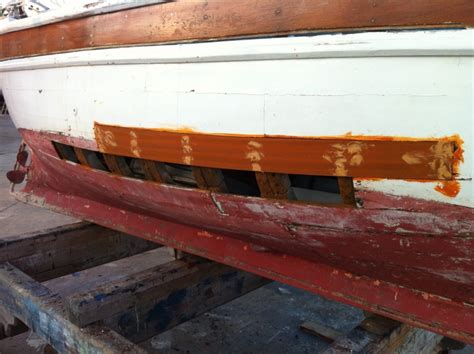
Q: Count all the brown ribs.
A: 6